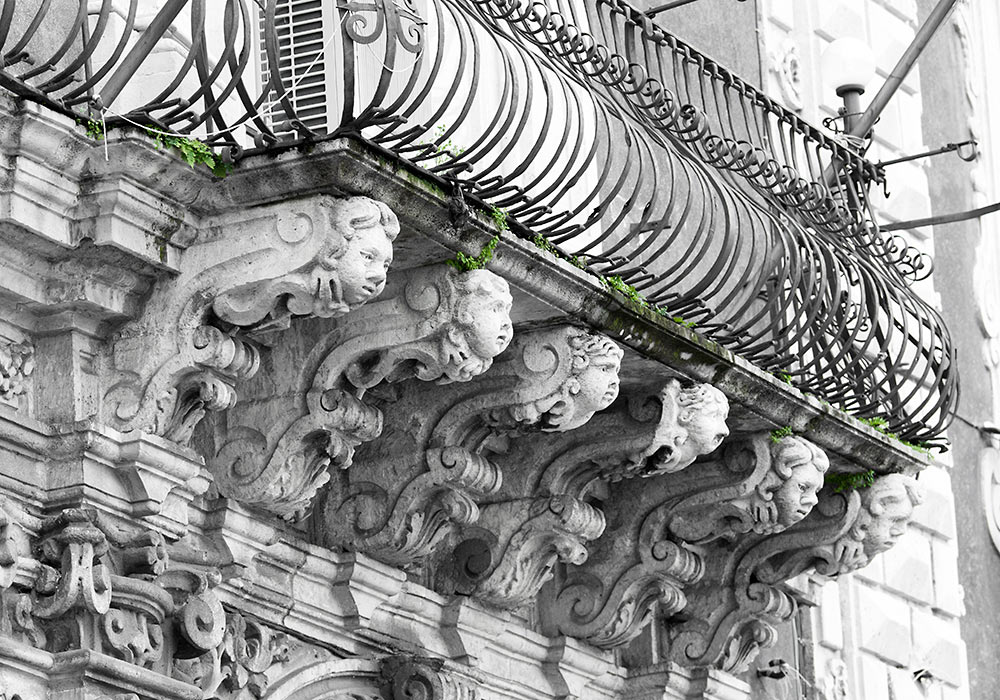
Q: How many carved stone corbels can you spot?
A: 6